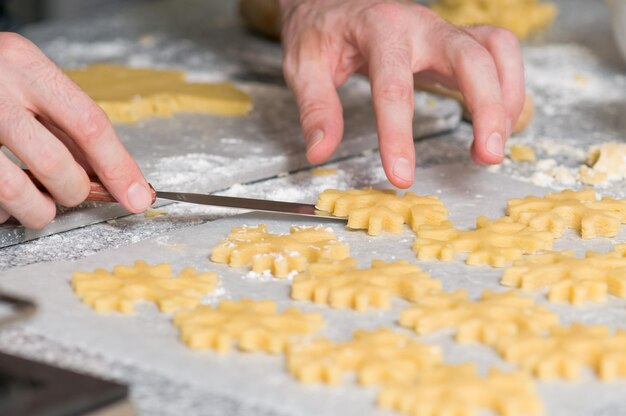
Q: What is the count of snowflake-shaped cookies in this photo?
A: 12